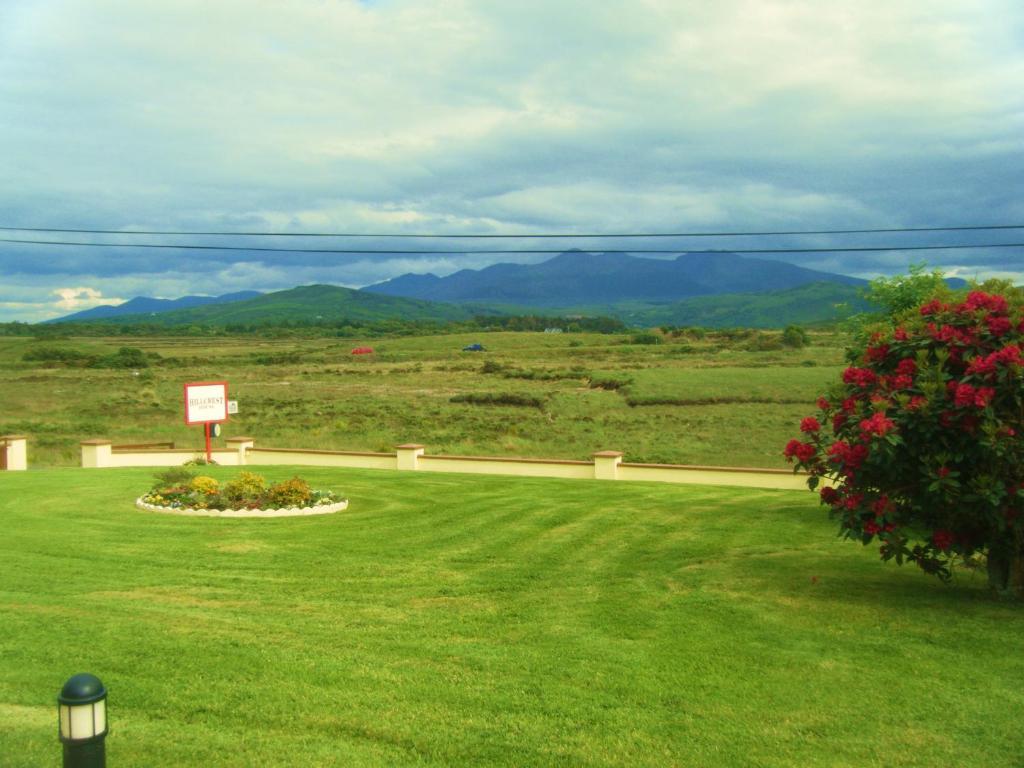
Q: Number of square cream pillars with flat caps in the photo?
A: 5